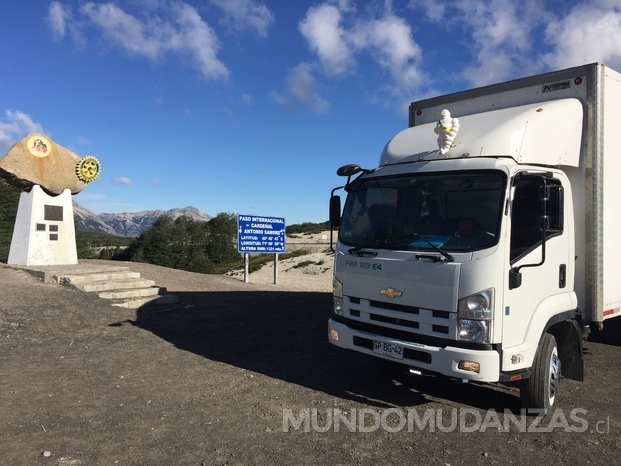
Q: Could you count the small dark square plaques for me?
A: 3